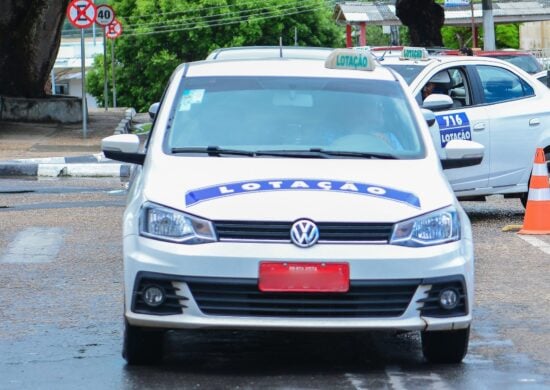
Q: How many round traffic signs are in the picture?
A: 3